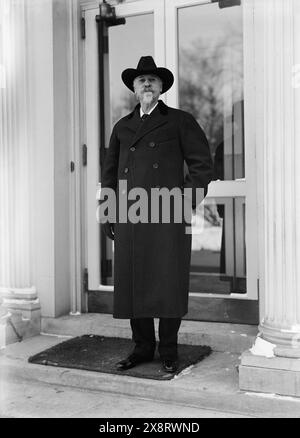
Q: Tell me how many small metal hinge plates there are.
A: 3